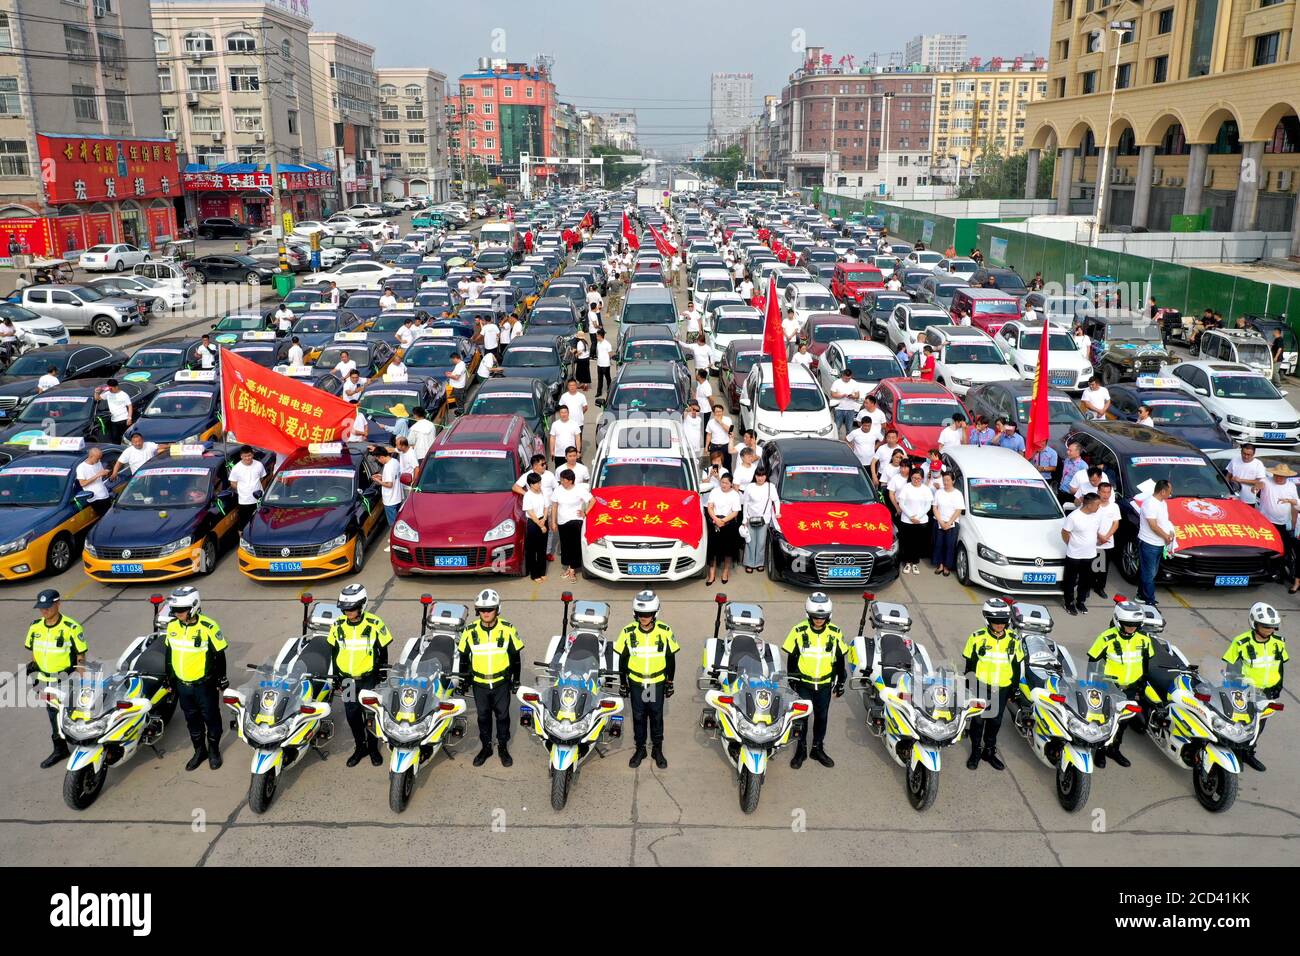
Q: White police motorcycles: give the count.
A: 8